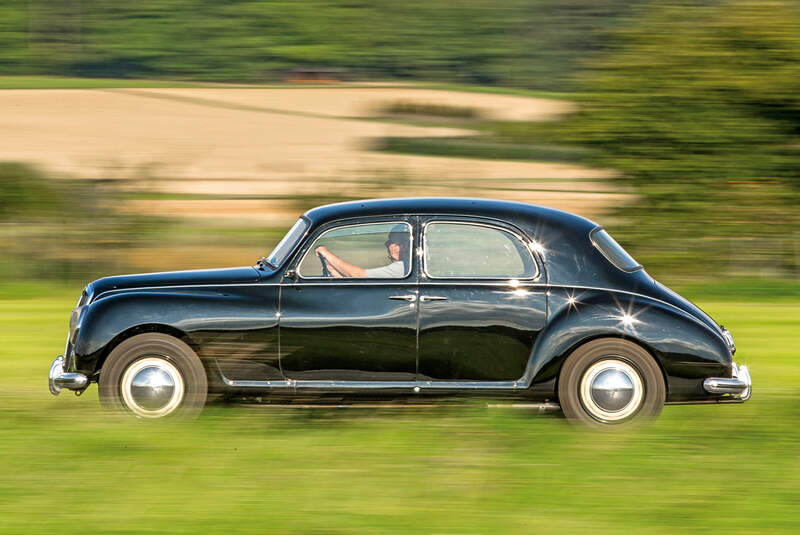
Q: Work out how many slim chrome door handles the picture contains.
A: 2